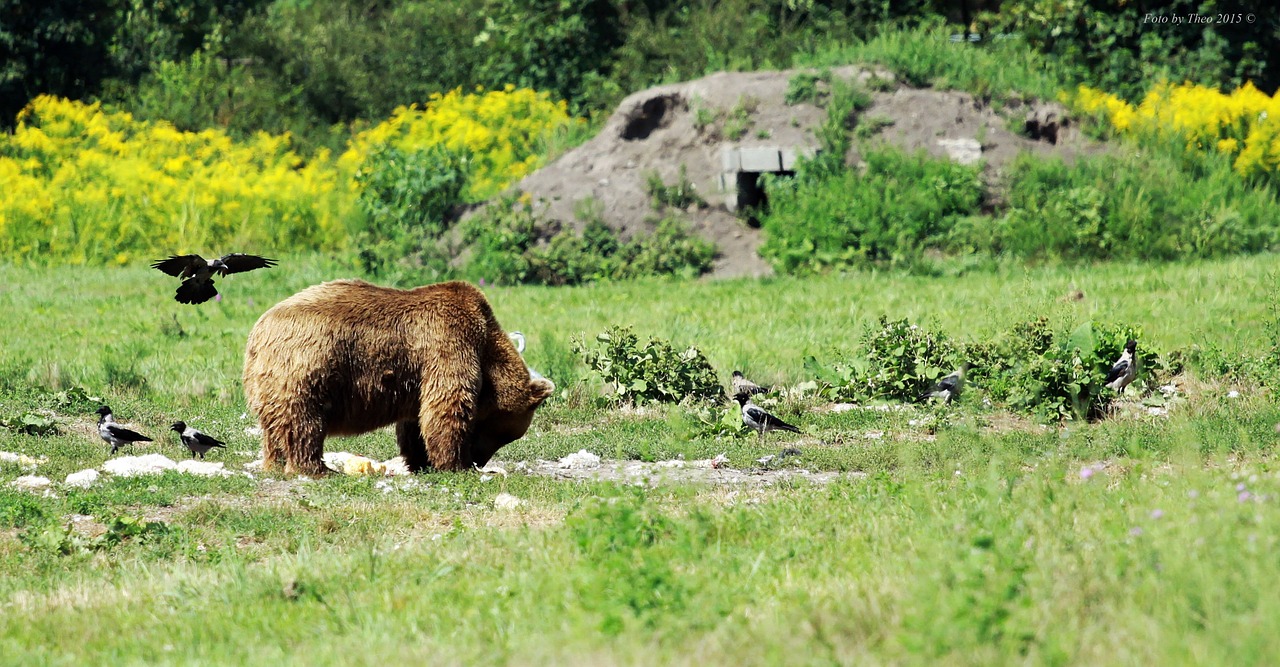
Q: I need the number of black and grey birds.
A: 7